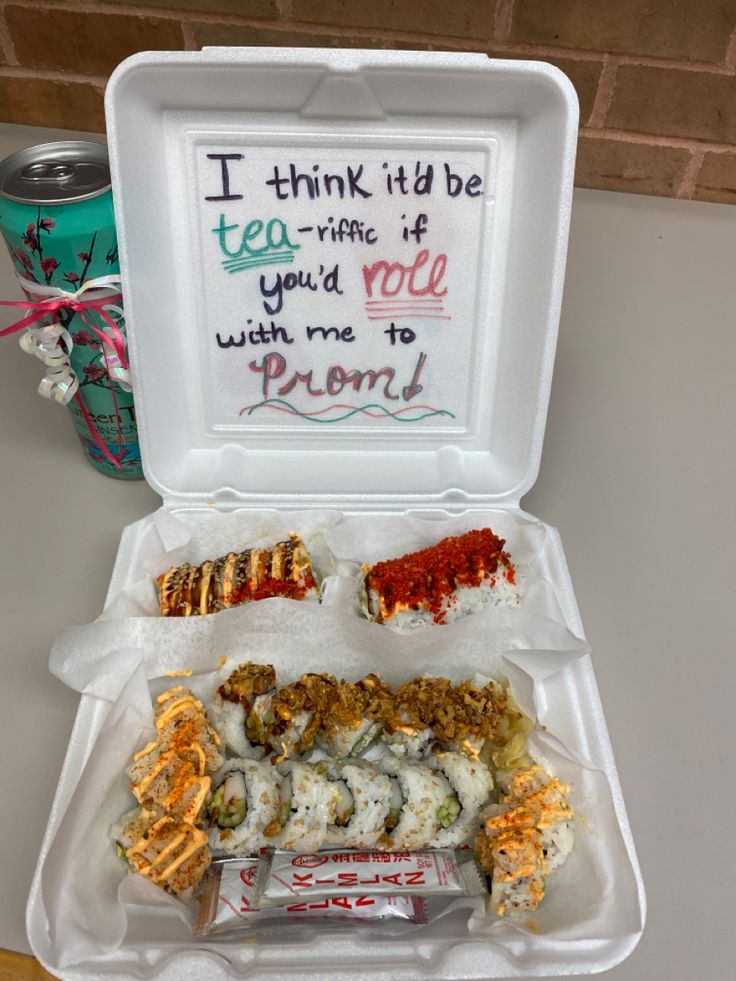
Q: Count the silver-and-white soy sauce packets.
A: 2